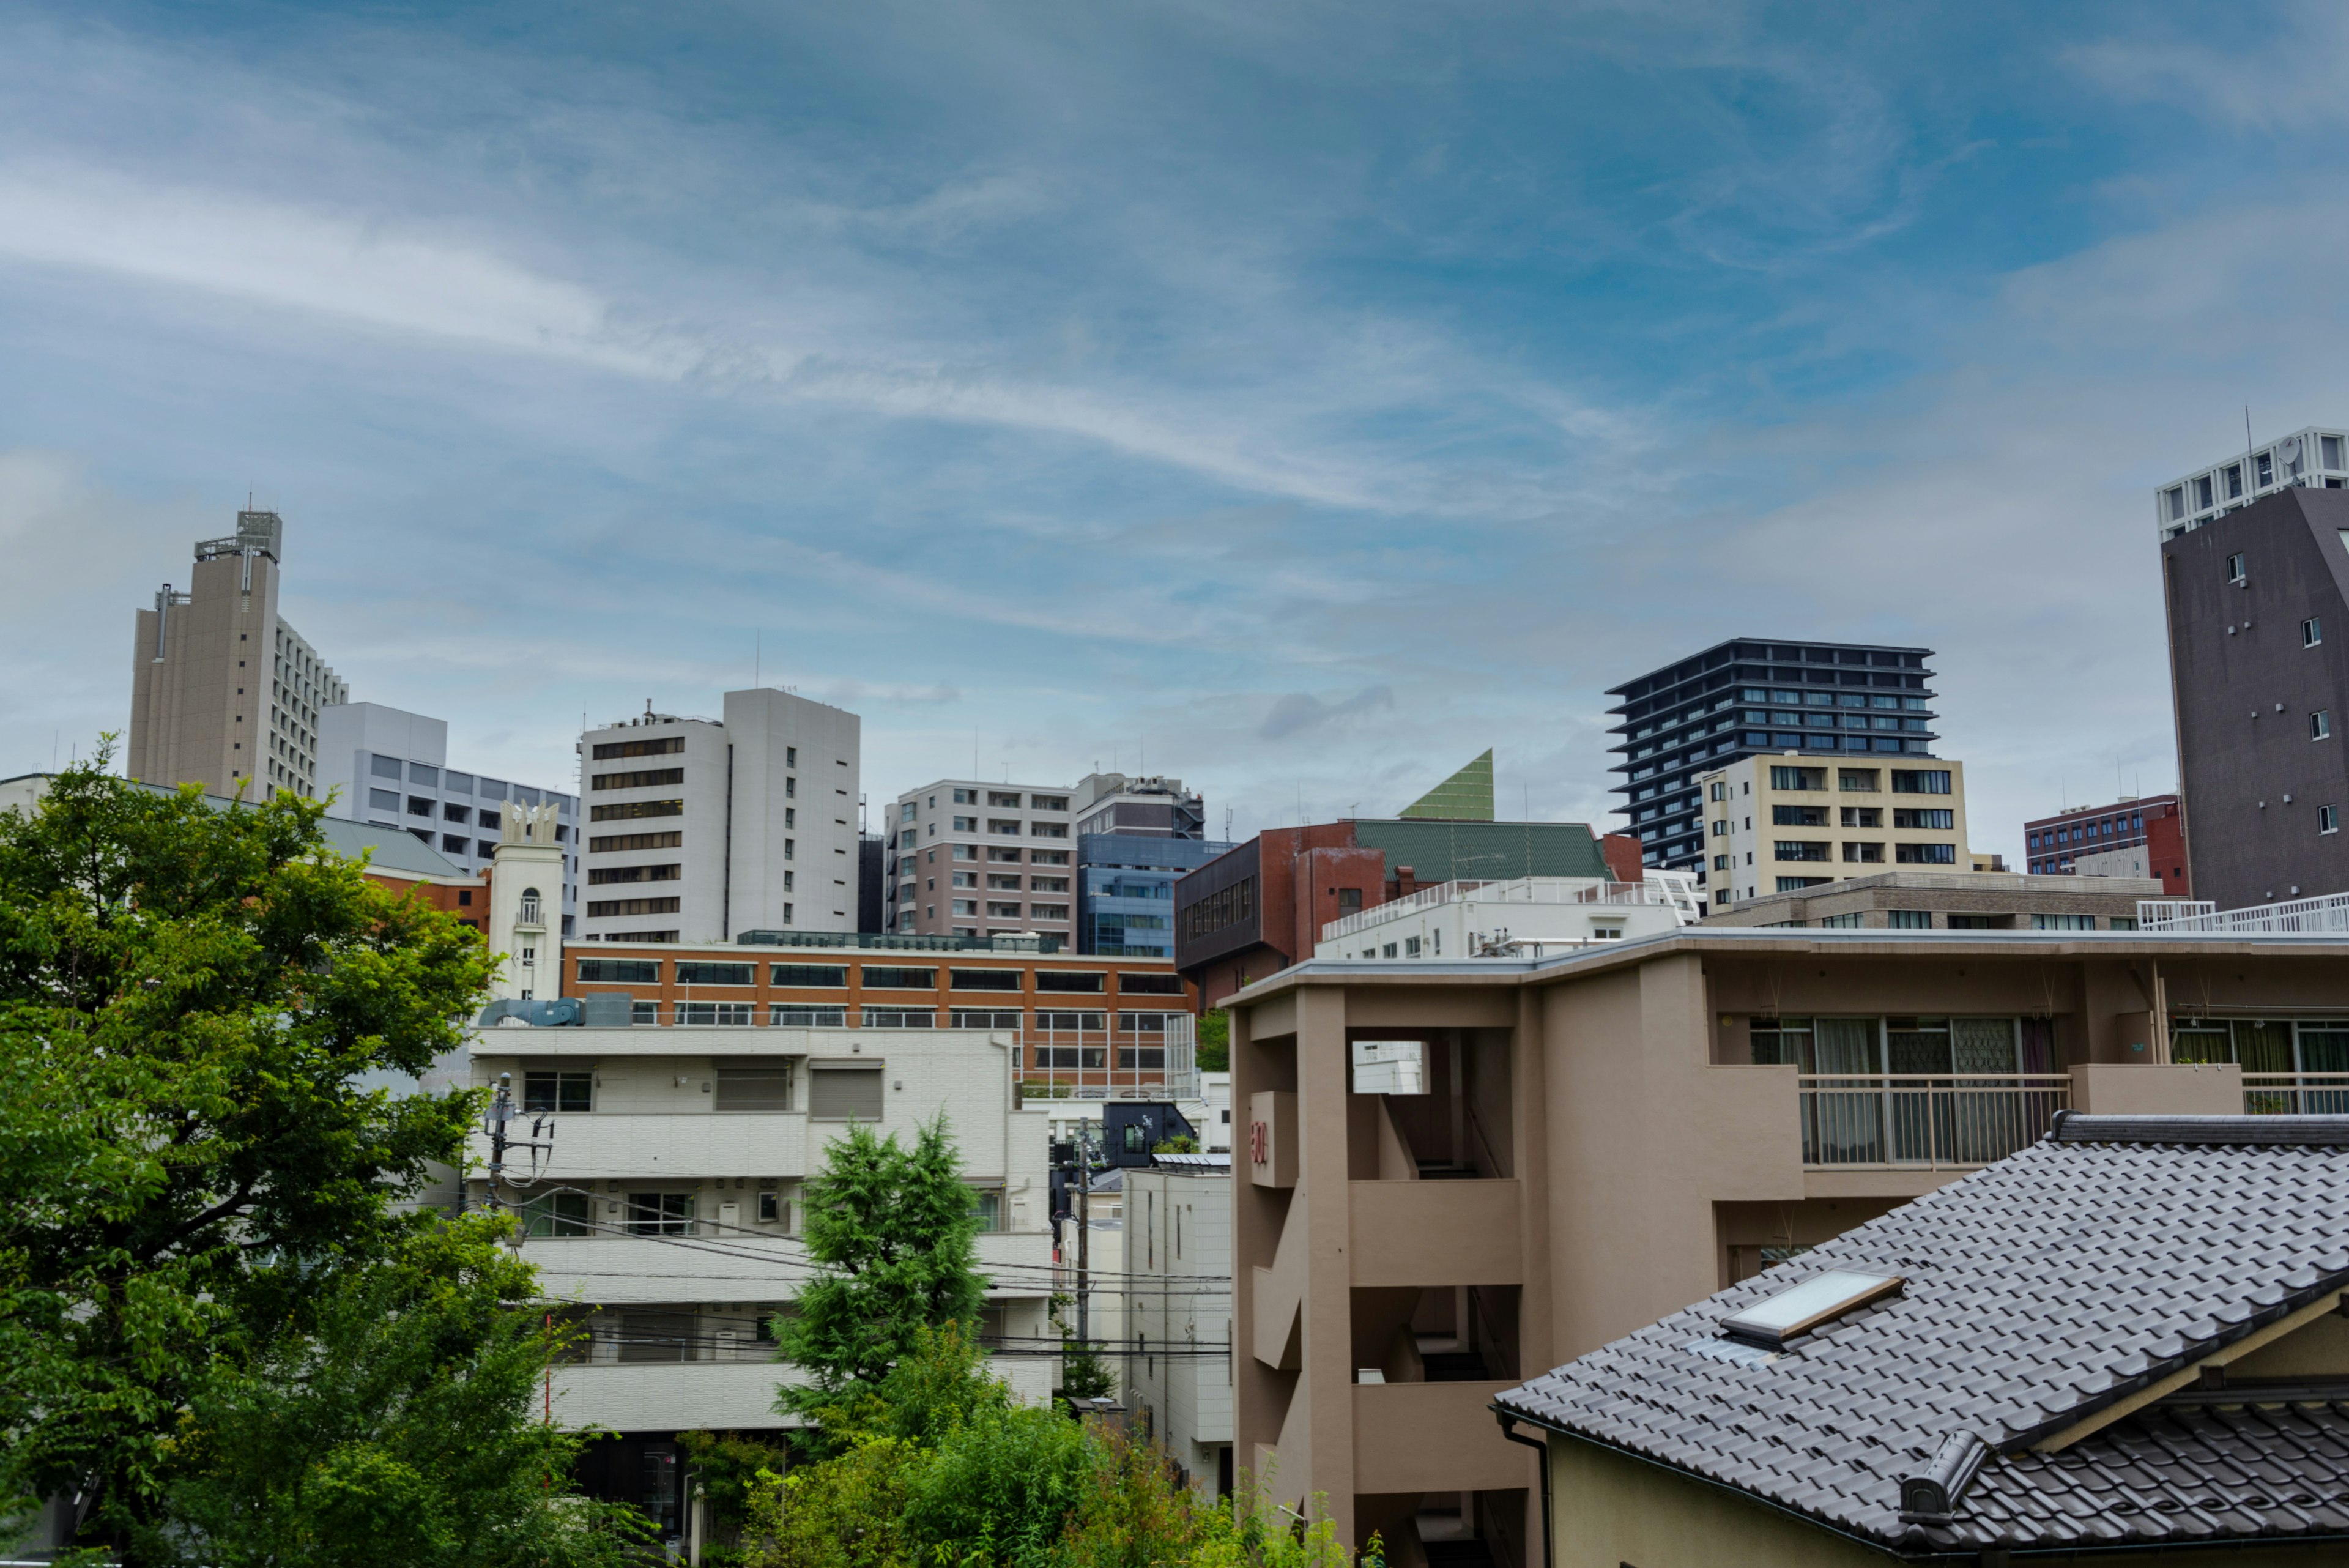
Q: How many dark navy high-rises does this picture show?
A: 1